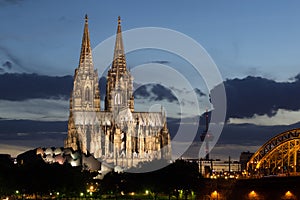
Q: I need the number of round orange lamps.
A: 3